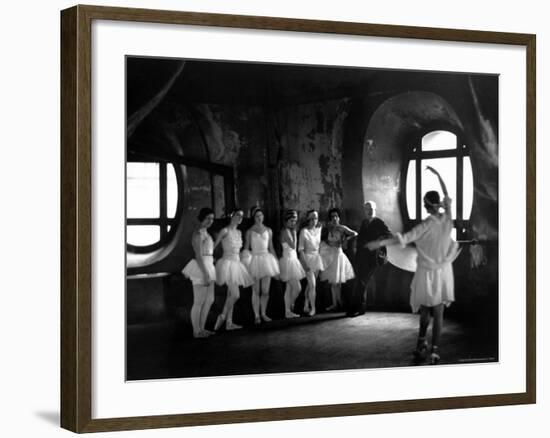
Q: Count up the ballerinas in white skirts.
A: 6